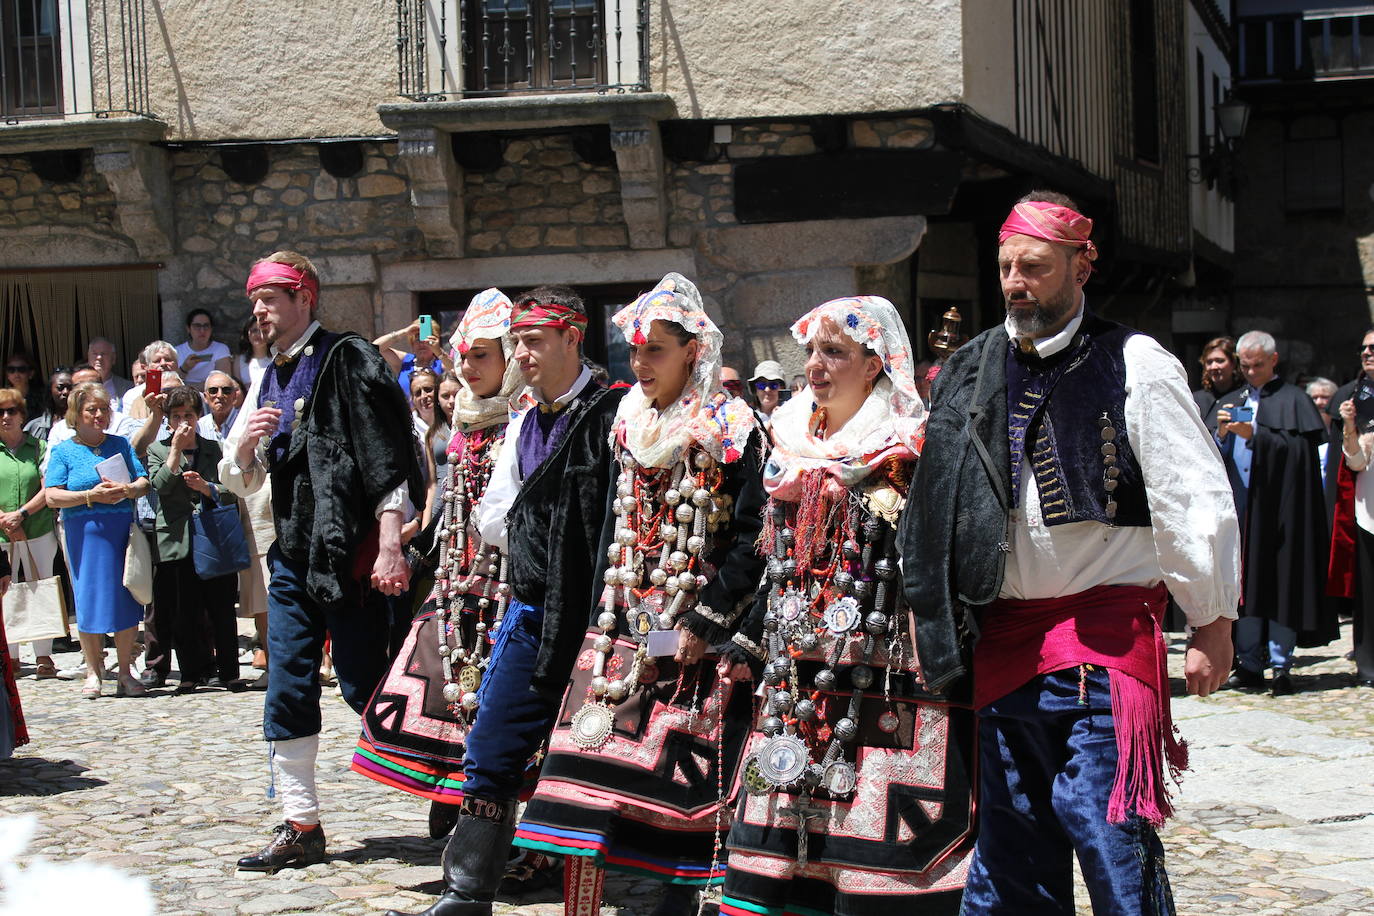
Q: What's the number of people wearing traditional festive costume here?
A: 6